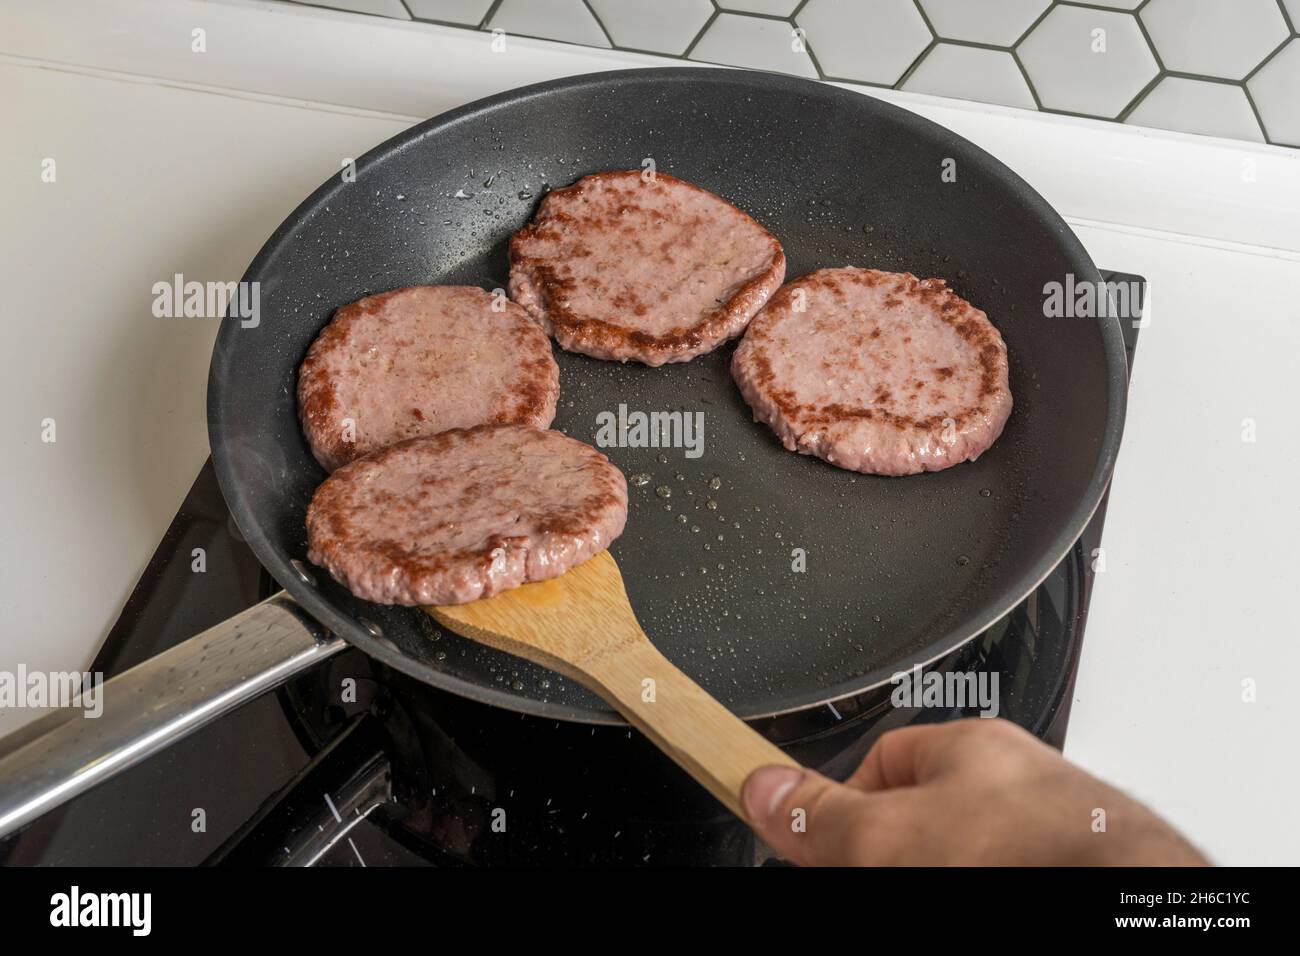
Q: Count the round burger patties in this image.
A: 4